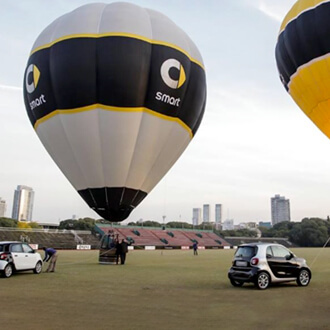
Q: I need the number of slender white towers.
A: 3